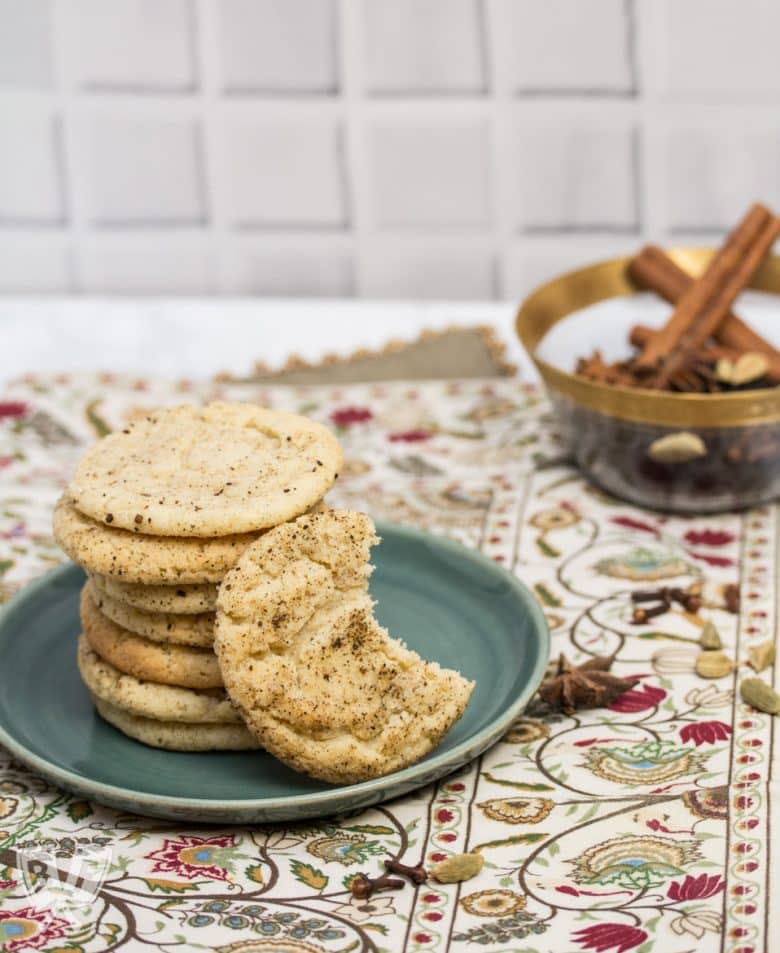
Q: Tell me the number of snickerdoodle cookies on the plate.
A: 8